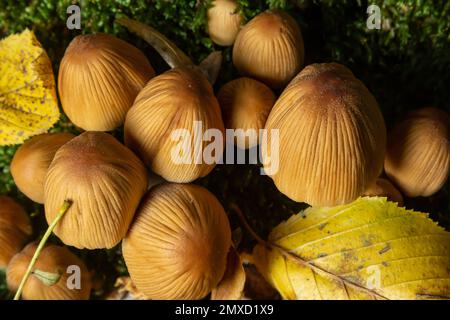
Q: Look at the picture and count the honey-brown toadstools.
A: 13